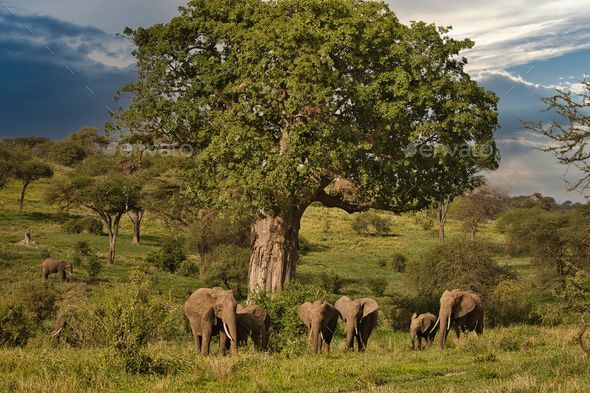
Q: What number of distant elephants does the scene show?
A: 1